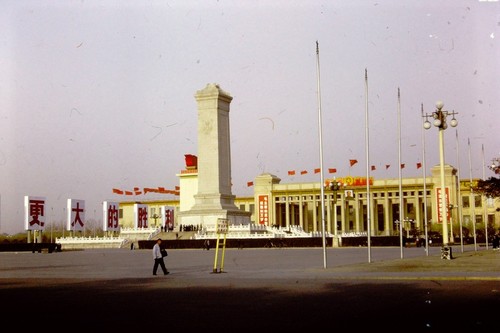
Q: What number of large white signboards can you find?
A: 5